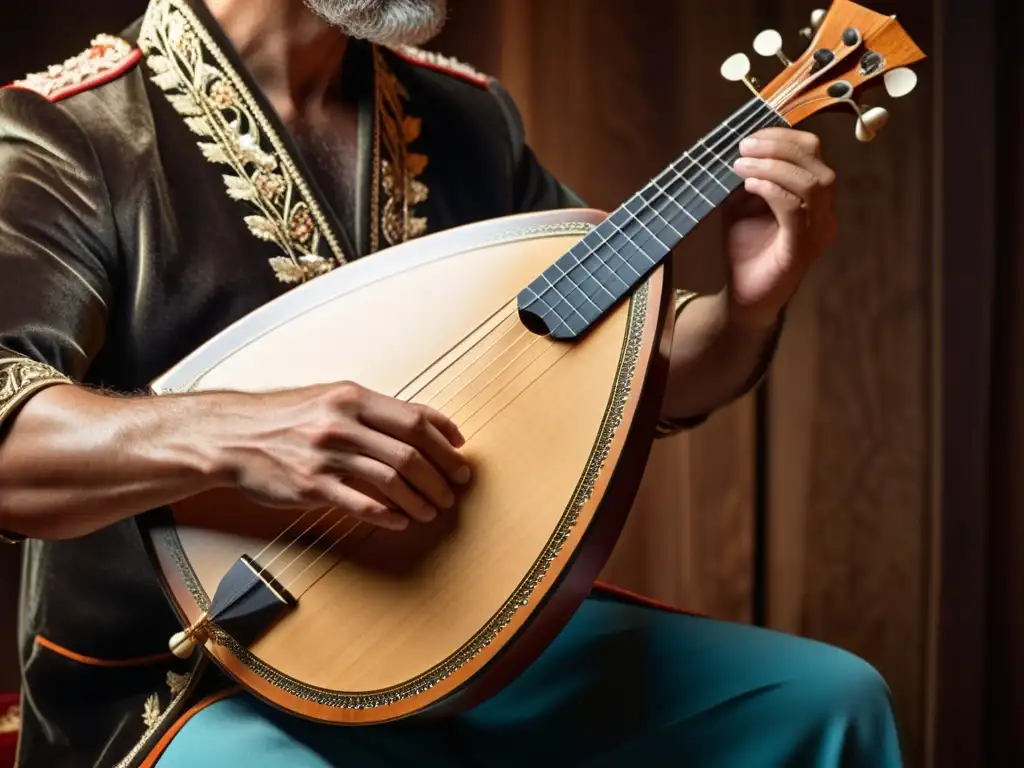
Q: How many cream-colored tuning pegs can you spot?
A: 5